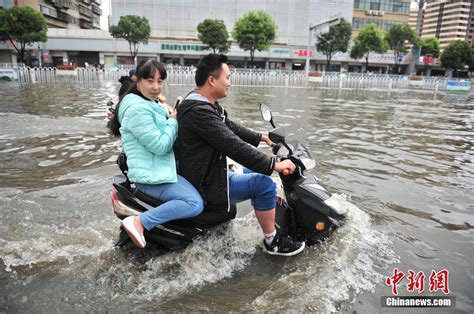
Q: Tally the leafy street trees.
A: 9